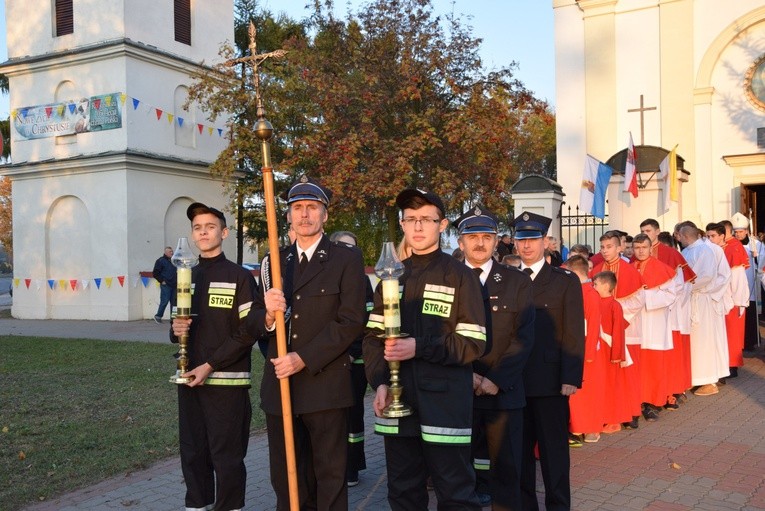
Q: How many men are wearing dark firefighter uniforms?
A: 5